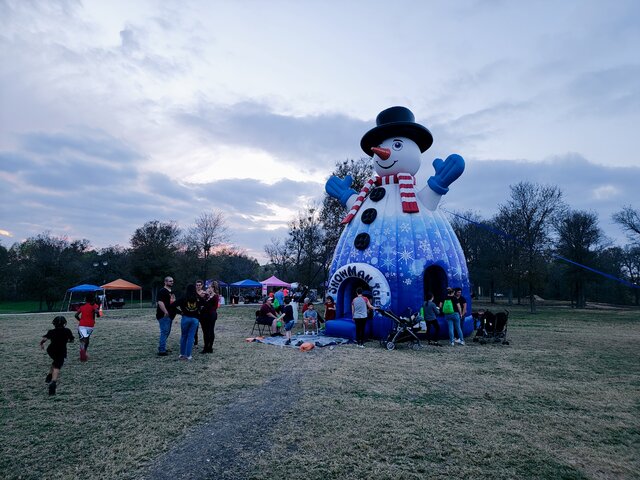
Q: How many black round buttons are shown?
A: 3